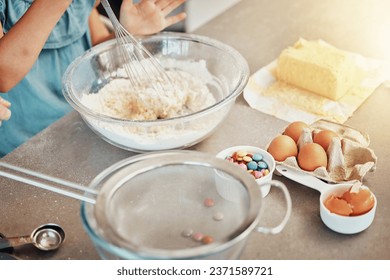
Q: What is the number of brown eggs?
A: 4